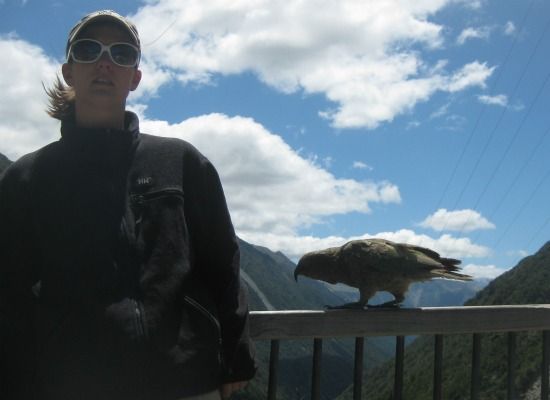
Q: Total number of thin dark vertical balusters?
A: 8